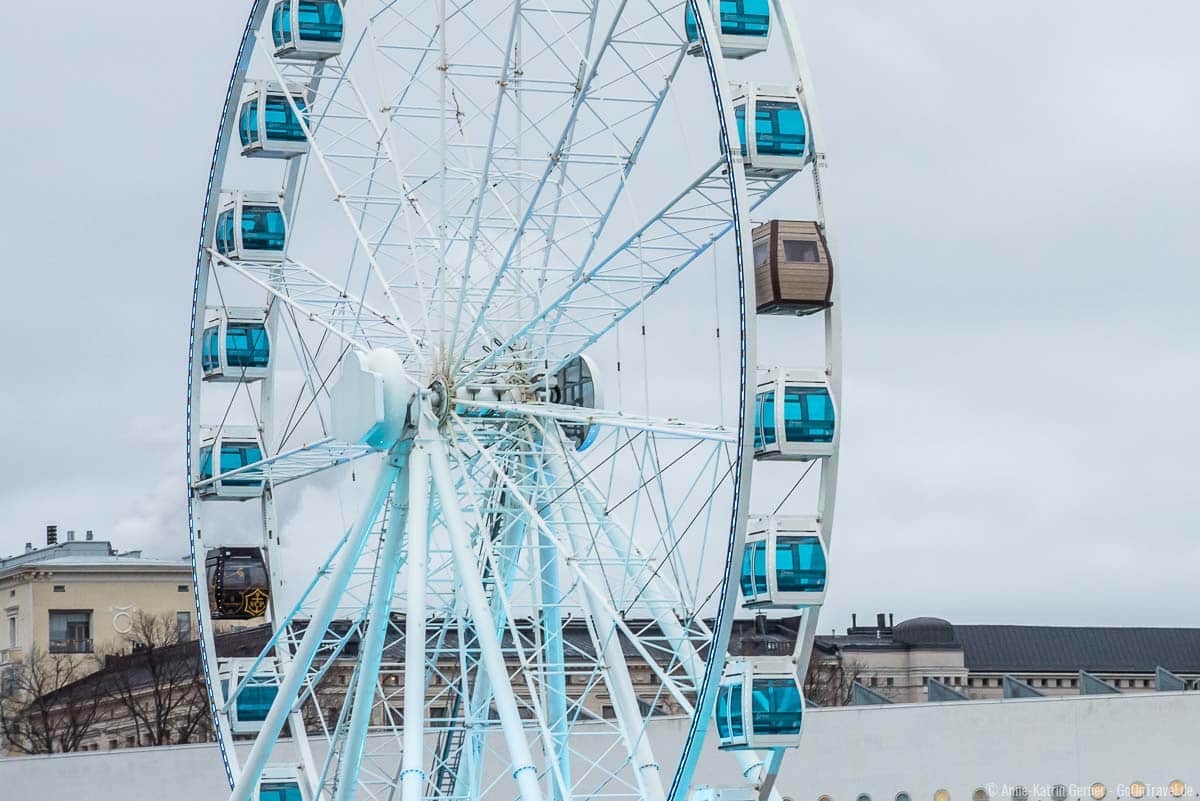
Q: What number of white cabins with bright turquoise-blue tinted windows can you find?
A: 12